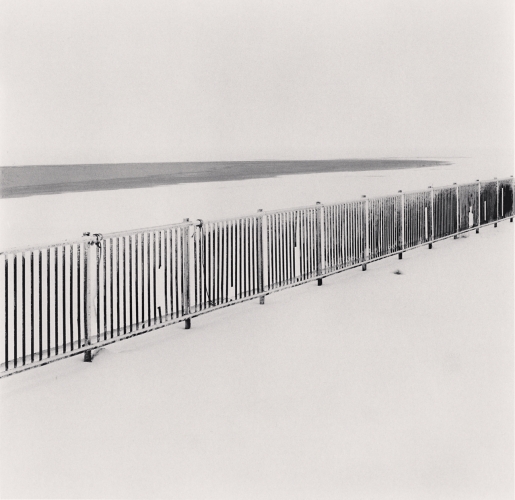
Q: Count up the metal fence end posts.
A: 11